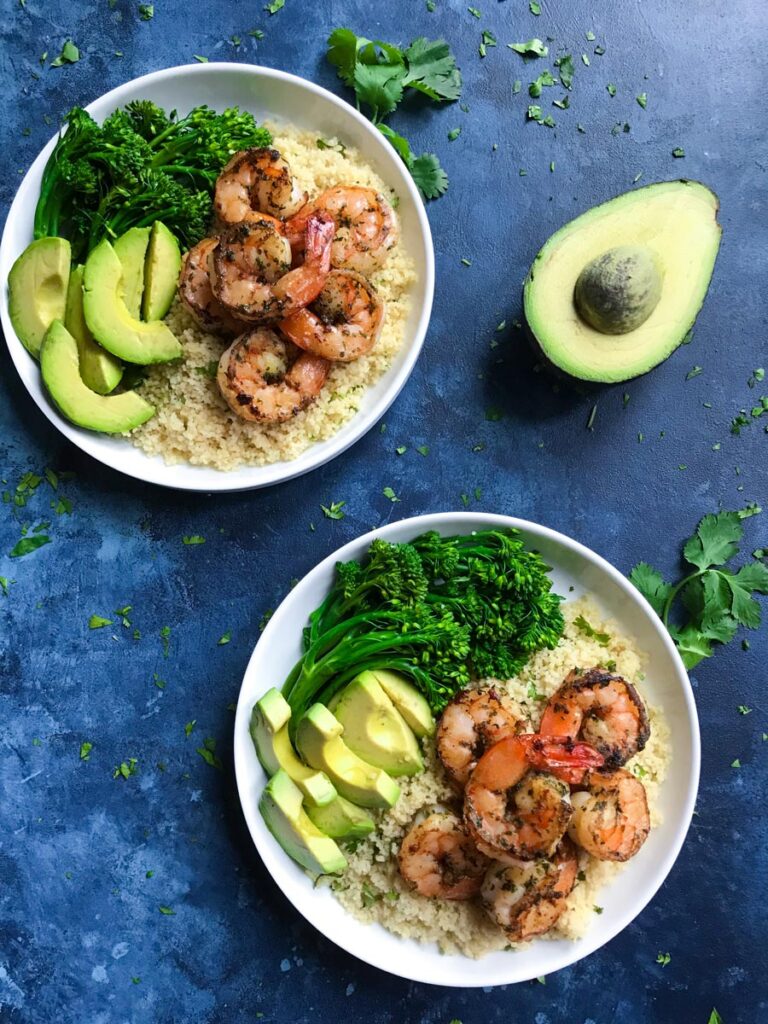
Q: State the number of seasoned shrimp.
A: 12